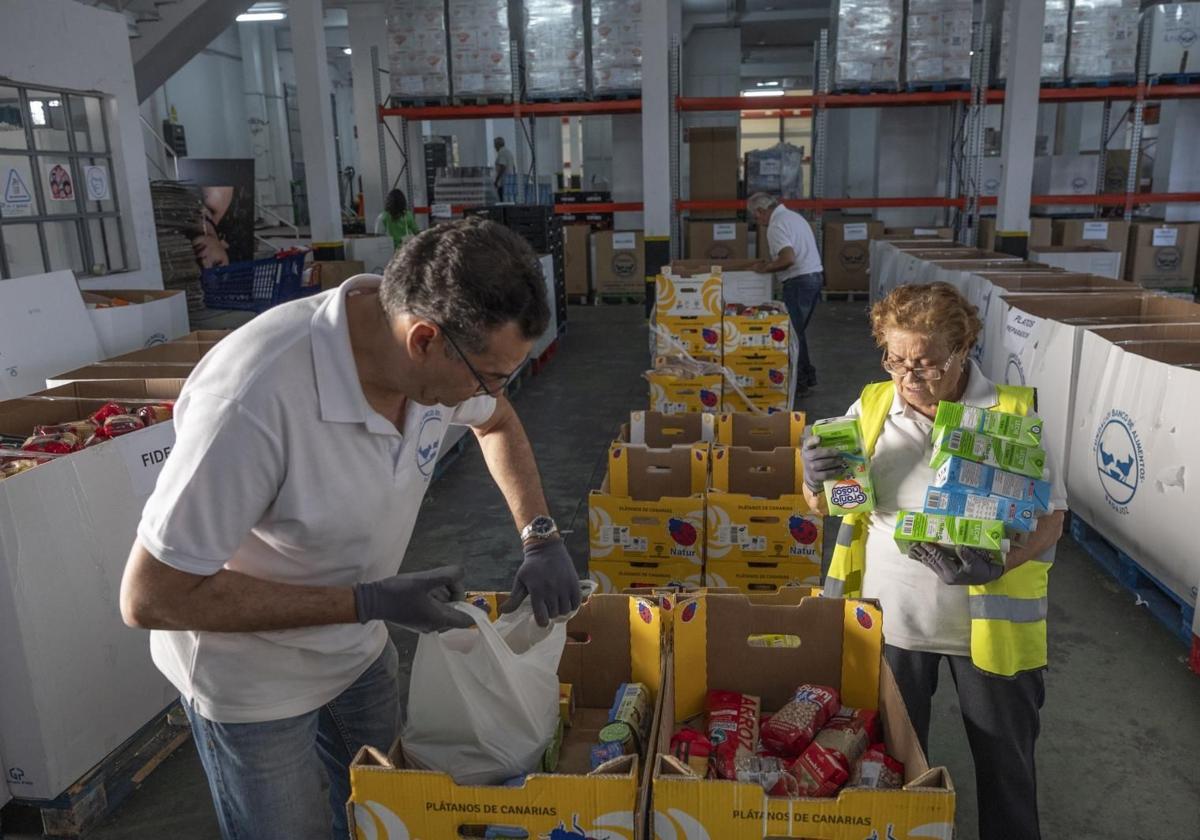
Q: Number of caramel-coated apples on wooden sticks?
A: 0